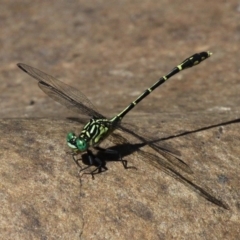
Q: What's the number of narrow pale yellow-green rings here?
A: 4